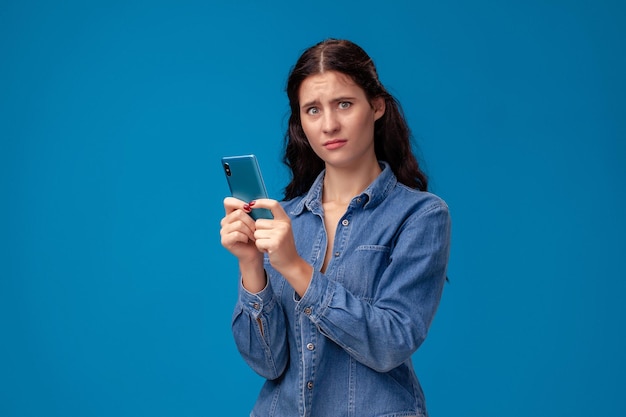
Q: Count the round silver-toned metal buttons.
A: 7